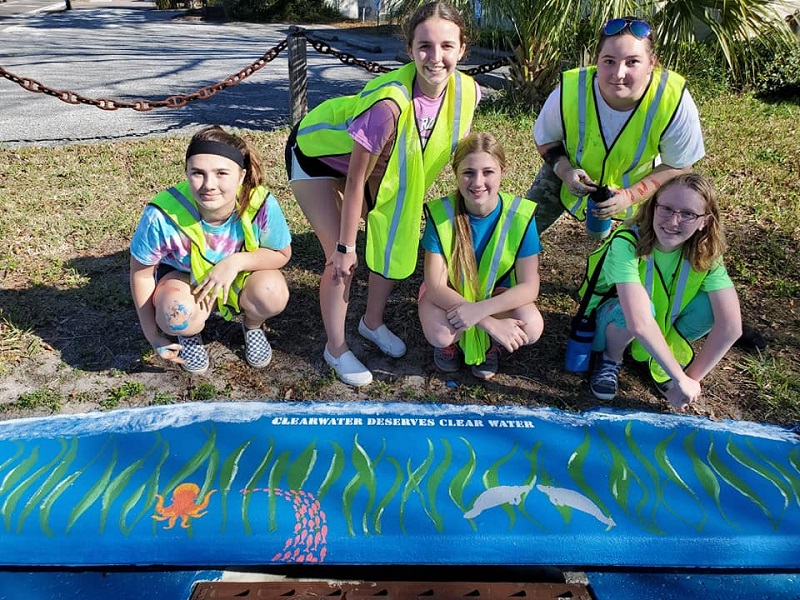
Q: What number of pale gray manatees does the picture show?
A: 2